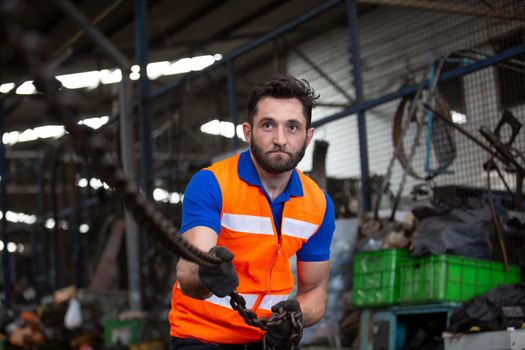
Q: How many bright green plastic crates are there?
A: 2